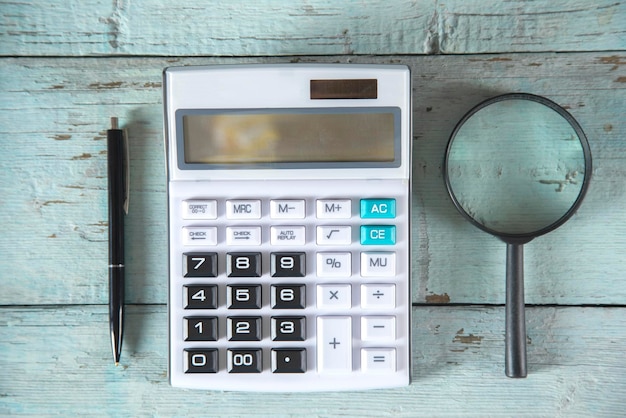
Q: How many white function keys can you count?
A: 15